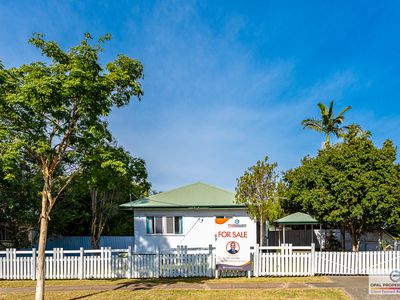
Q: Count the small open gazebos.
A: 1